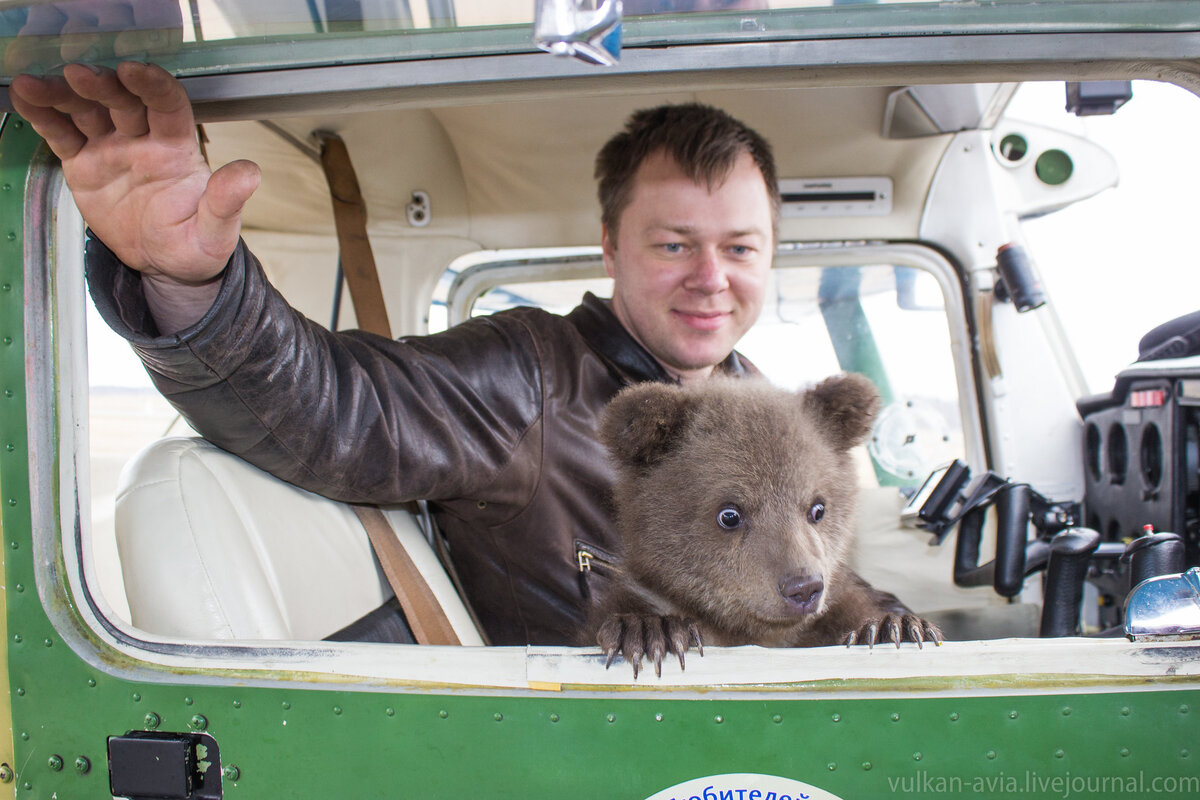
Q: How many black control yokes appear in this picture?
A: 2